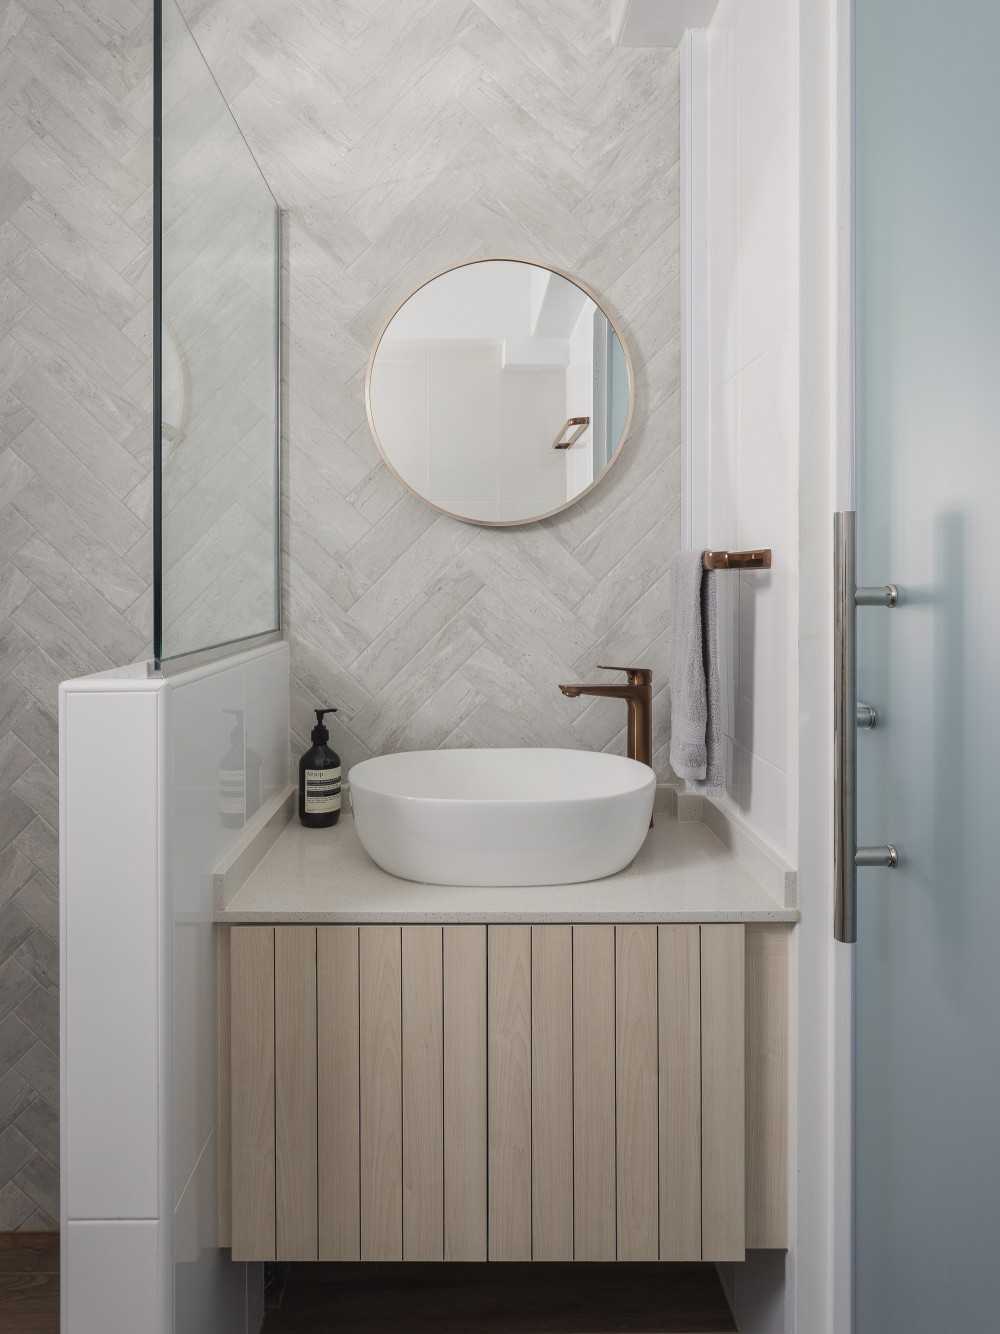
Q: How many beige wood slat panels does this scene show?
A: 12